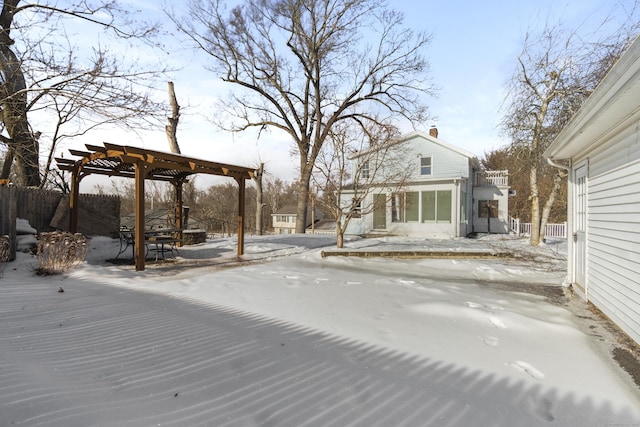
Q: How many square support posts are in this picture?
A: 4